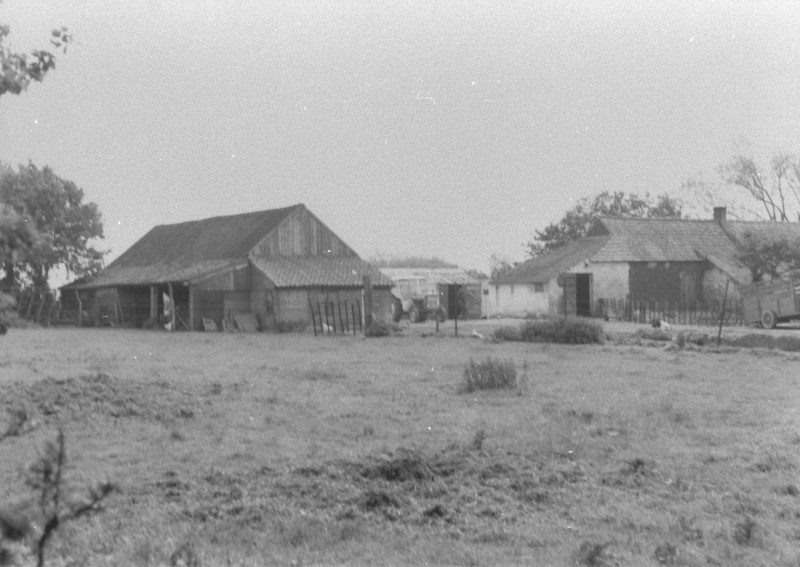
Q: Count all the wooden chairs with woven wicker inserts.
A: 0